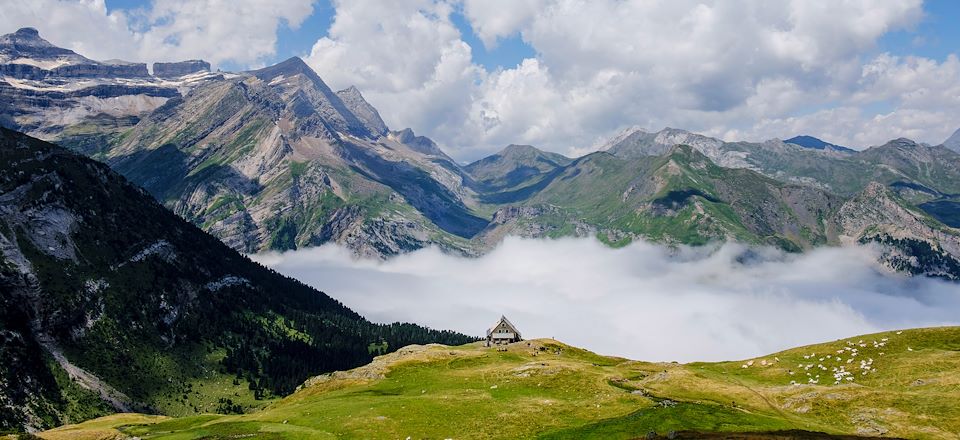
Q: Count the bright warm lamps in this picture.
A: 0